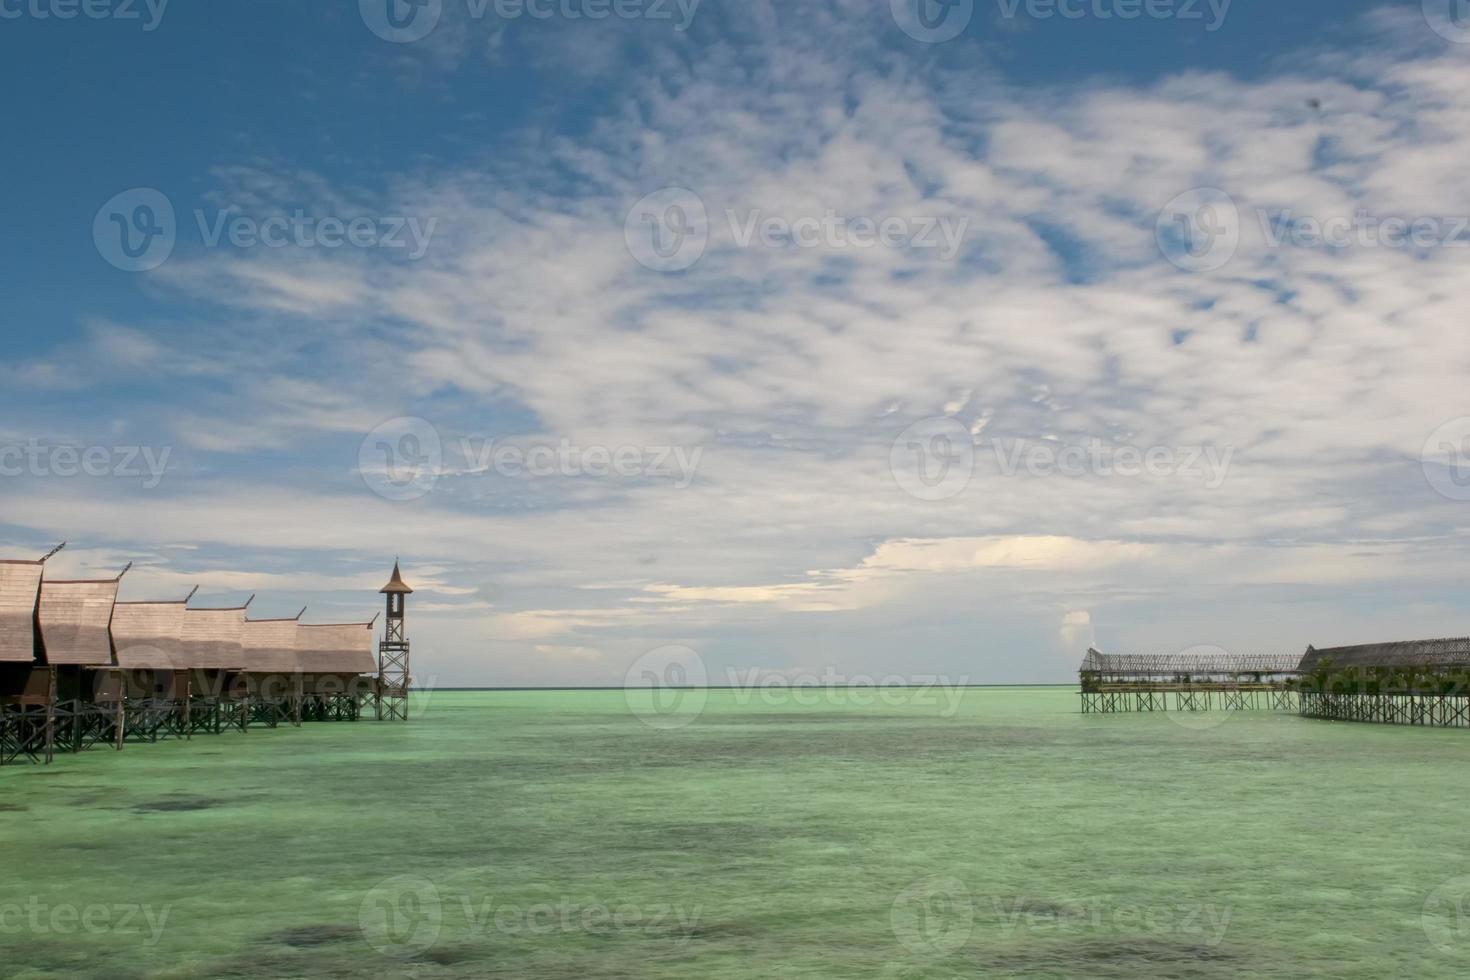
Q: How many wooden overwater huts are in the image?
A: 6